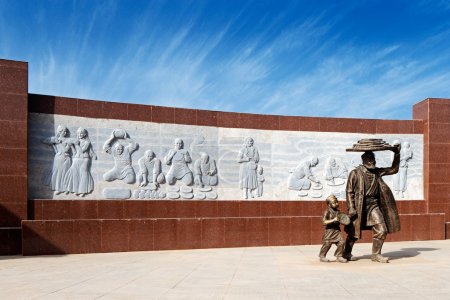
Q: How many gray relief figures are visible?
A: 12